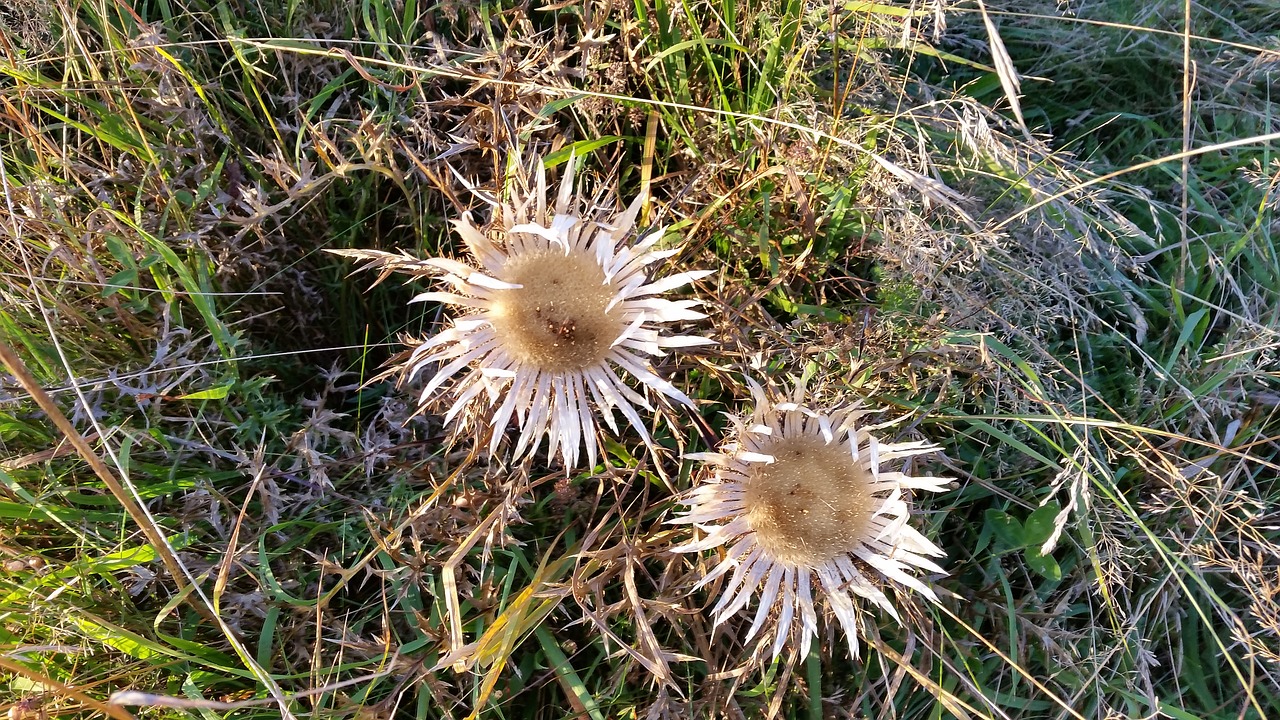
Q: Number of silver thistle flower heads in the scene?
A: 2